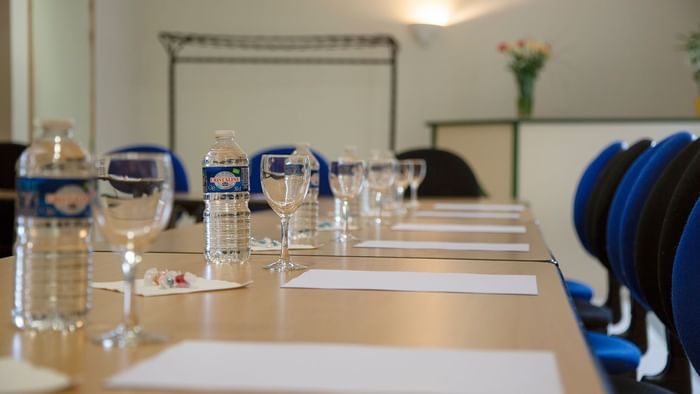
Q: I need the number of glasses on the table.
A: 6